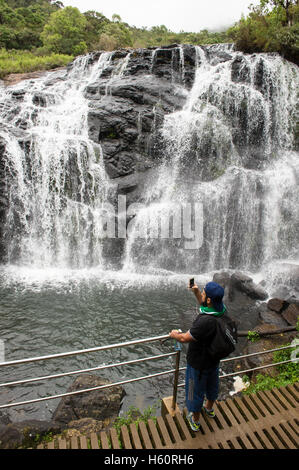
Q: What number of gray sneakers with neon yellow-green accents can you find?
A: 2